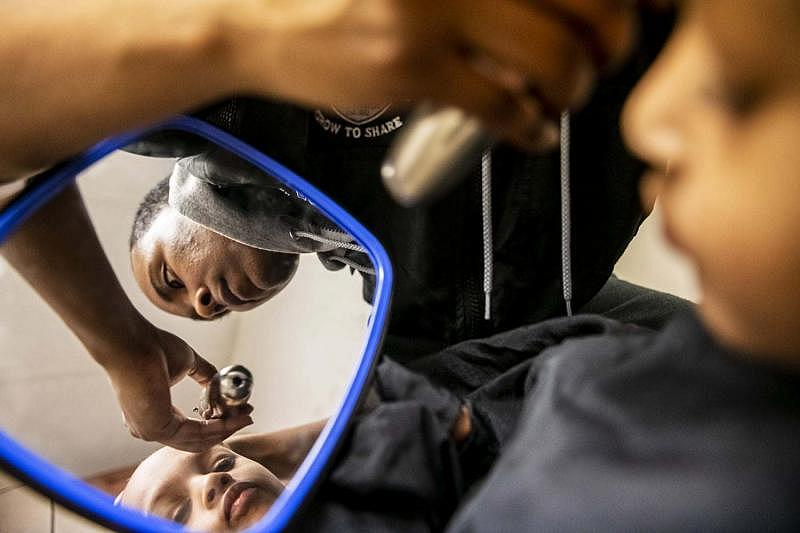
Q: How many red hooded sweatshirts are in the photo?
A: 0